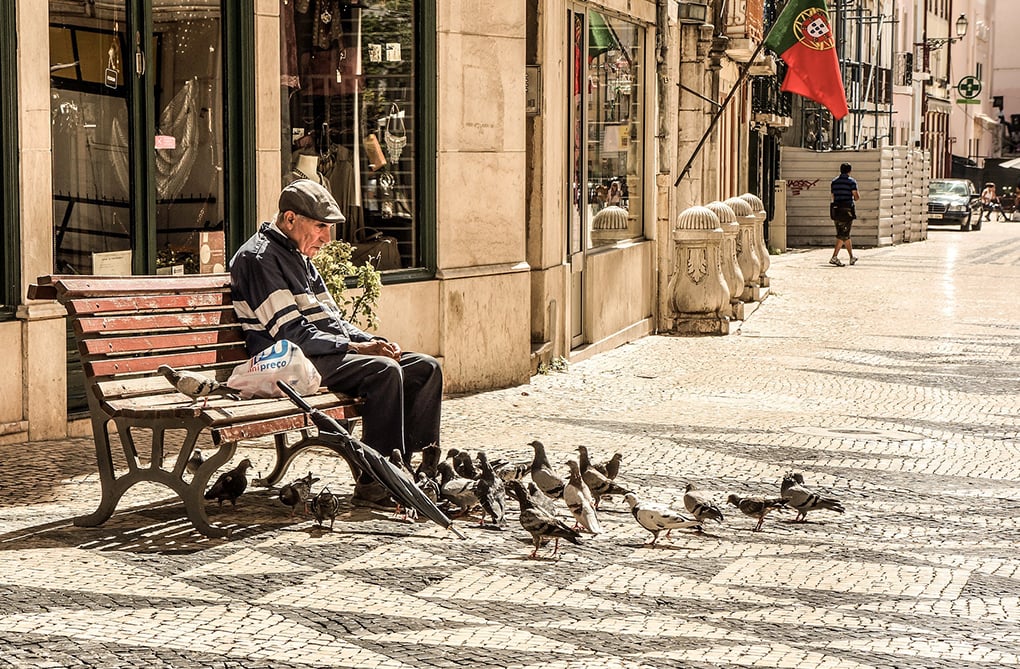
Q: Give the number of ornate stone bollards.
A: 4